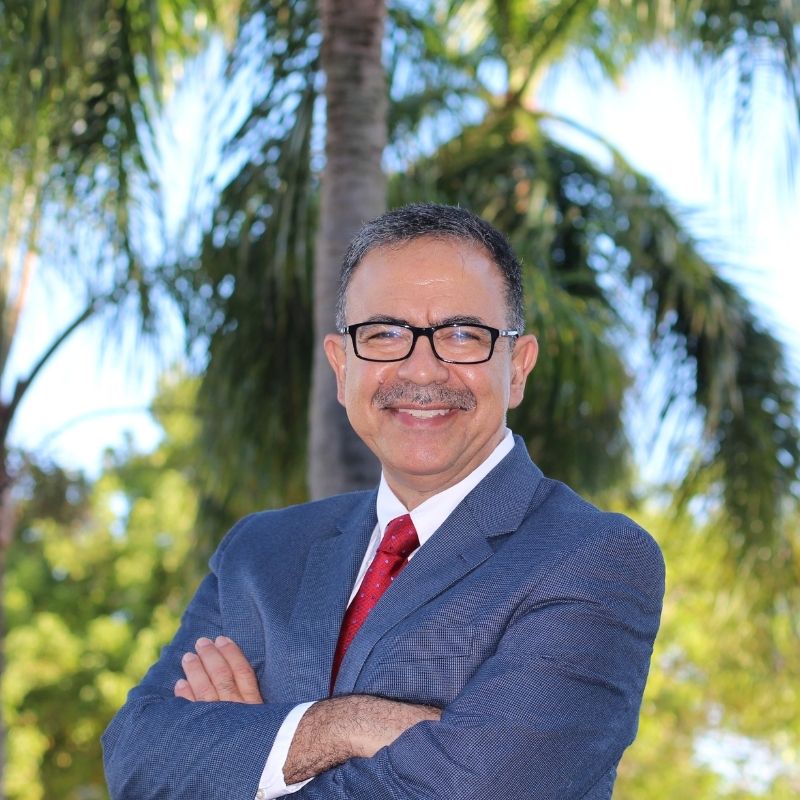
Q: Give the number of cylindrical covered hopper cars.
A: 0